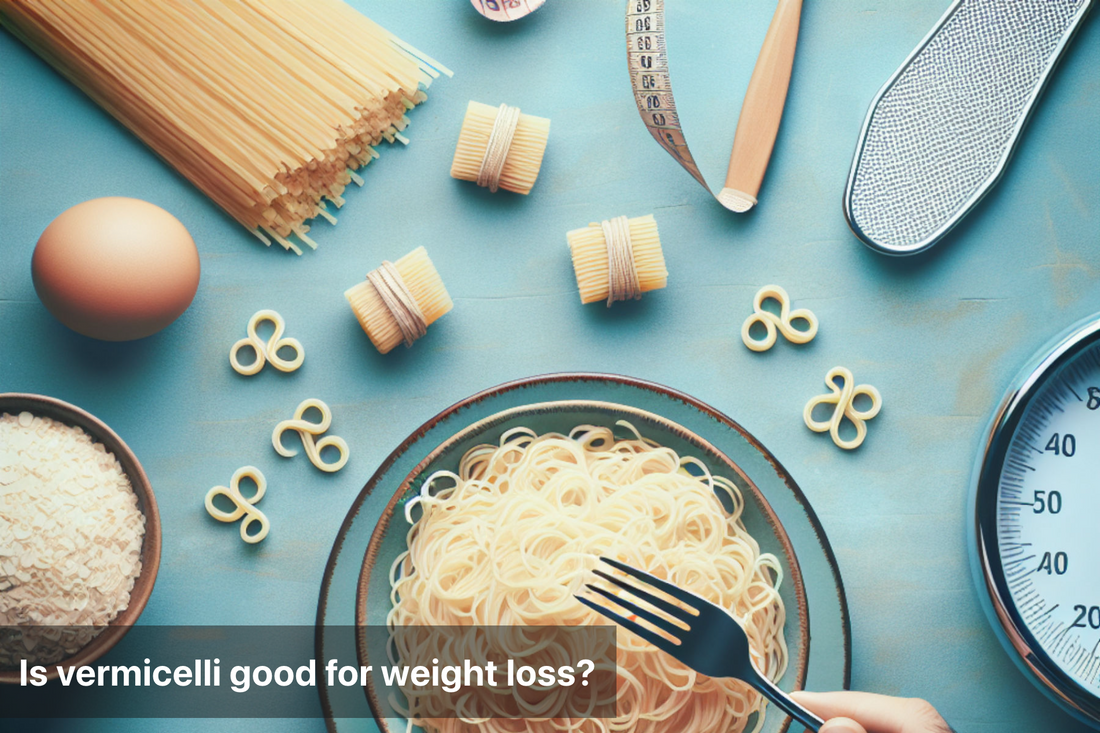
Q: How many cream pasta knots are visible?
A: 5